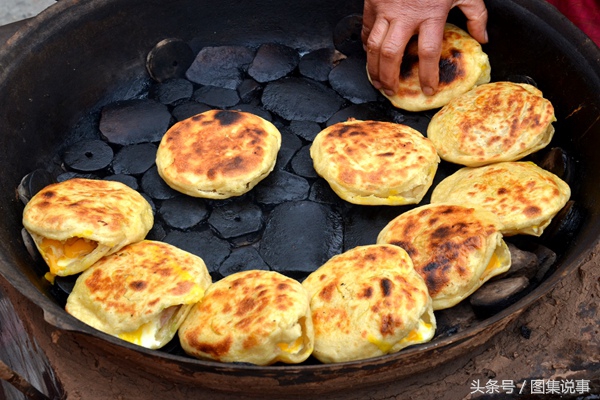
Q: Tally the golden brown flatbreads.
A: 10